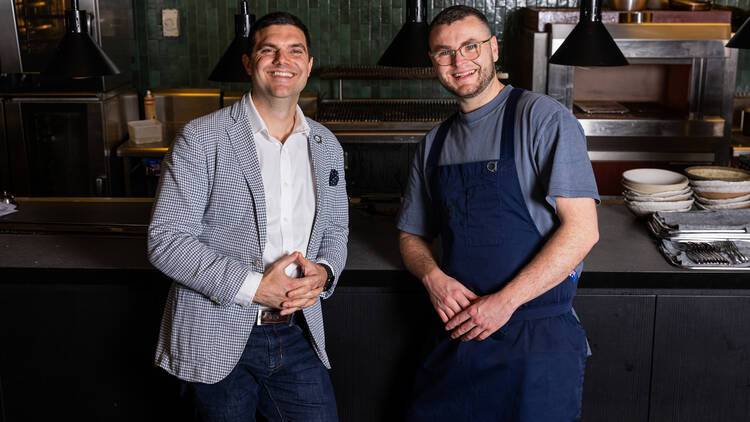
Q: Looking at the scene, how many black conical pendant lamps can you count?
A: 5